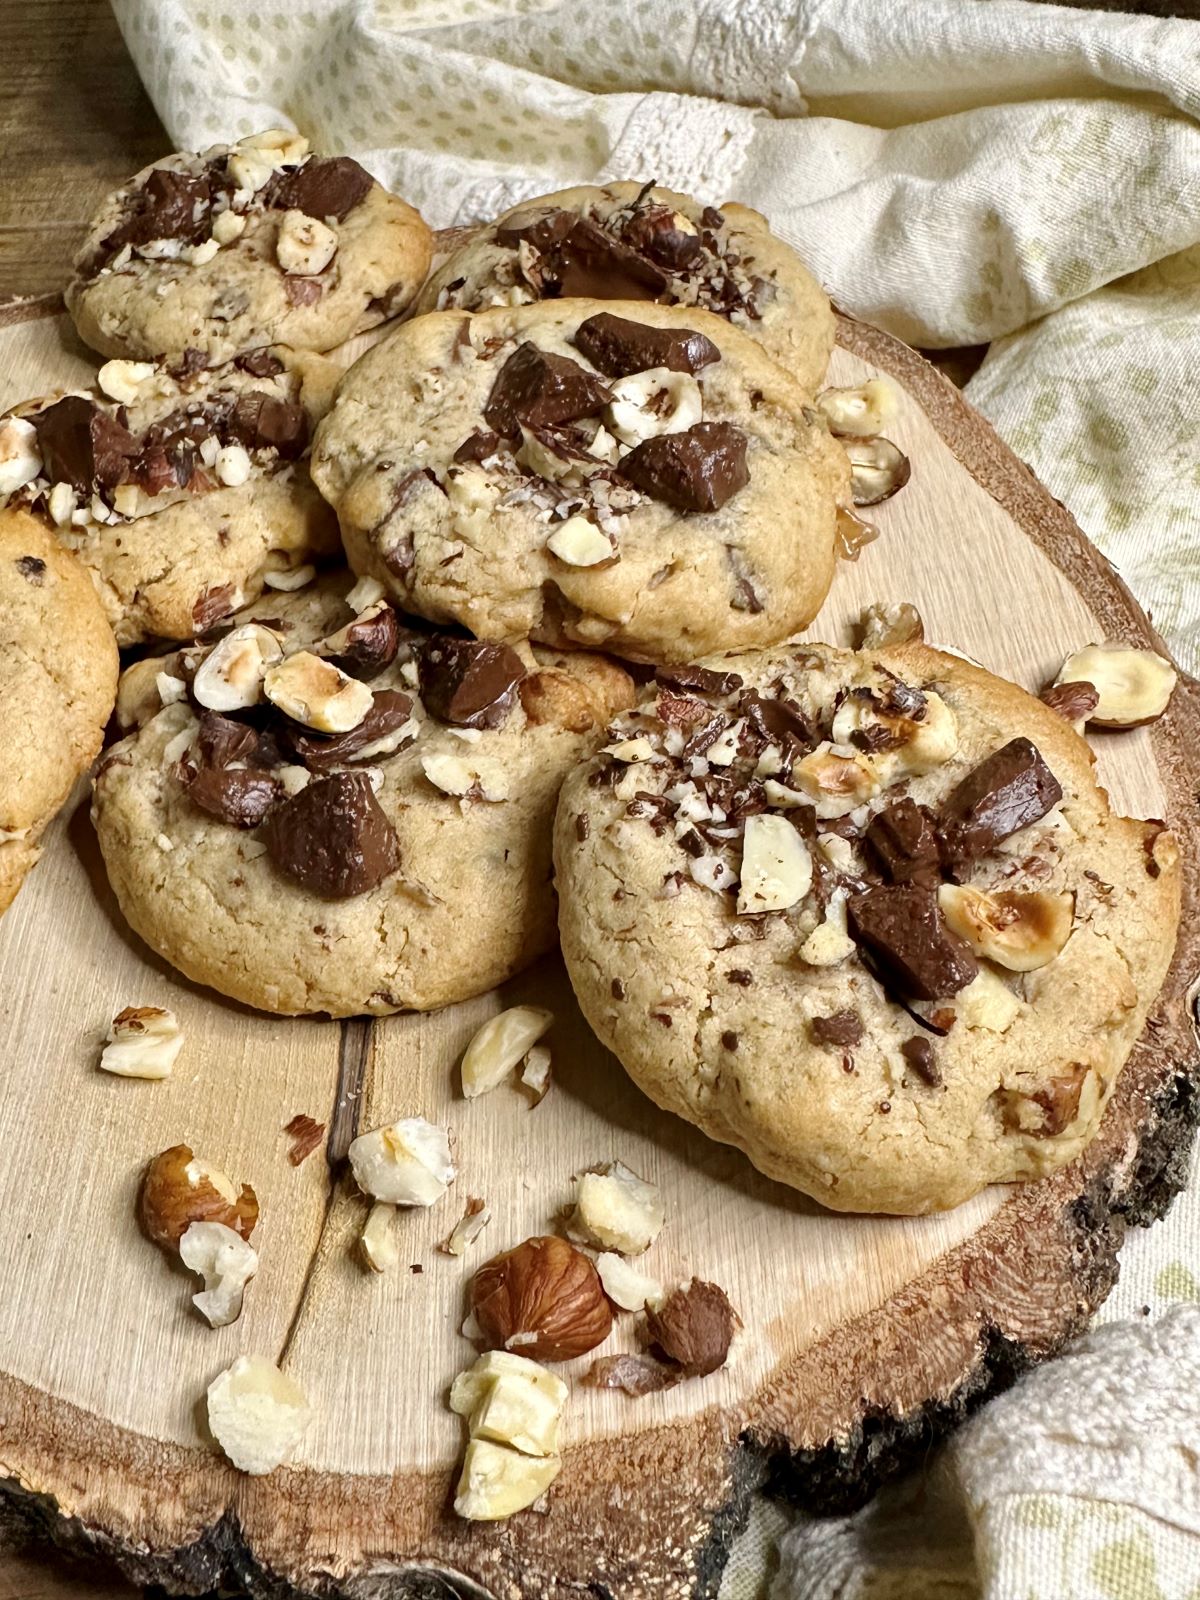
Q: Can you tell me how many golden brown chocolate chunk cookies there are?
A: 7